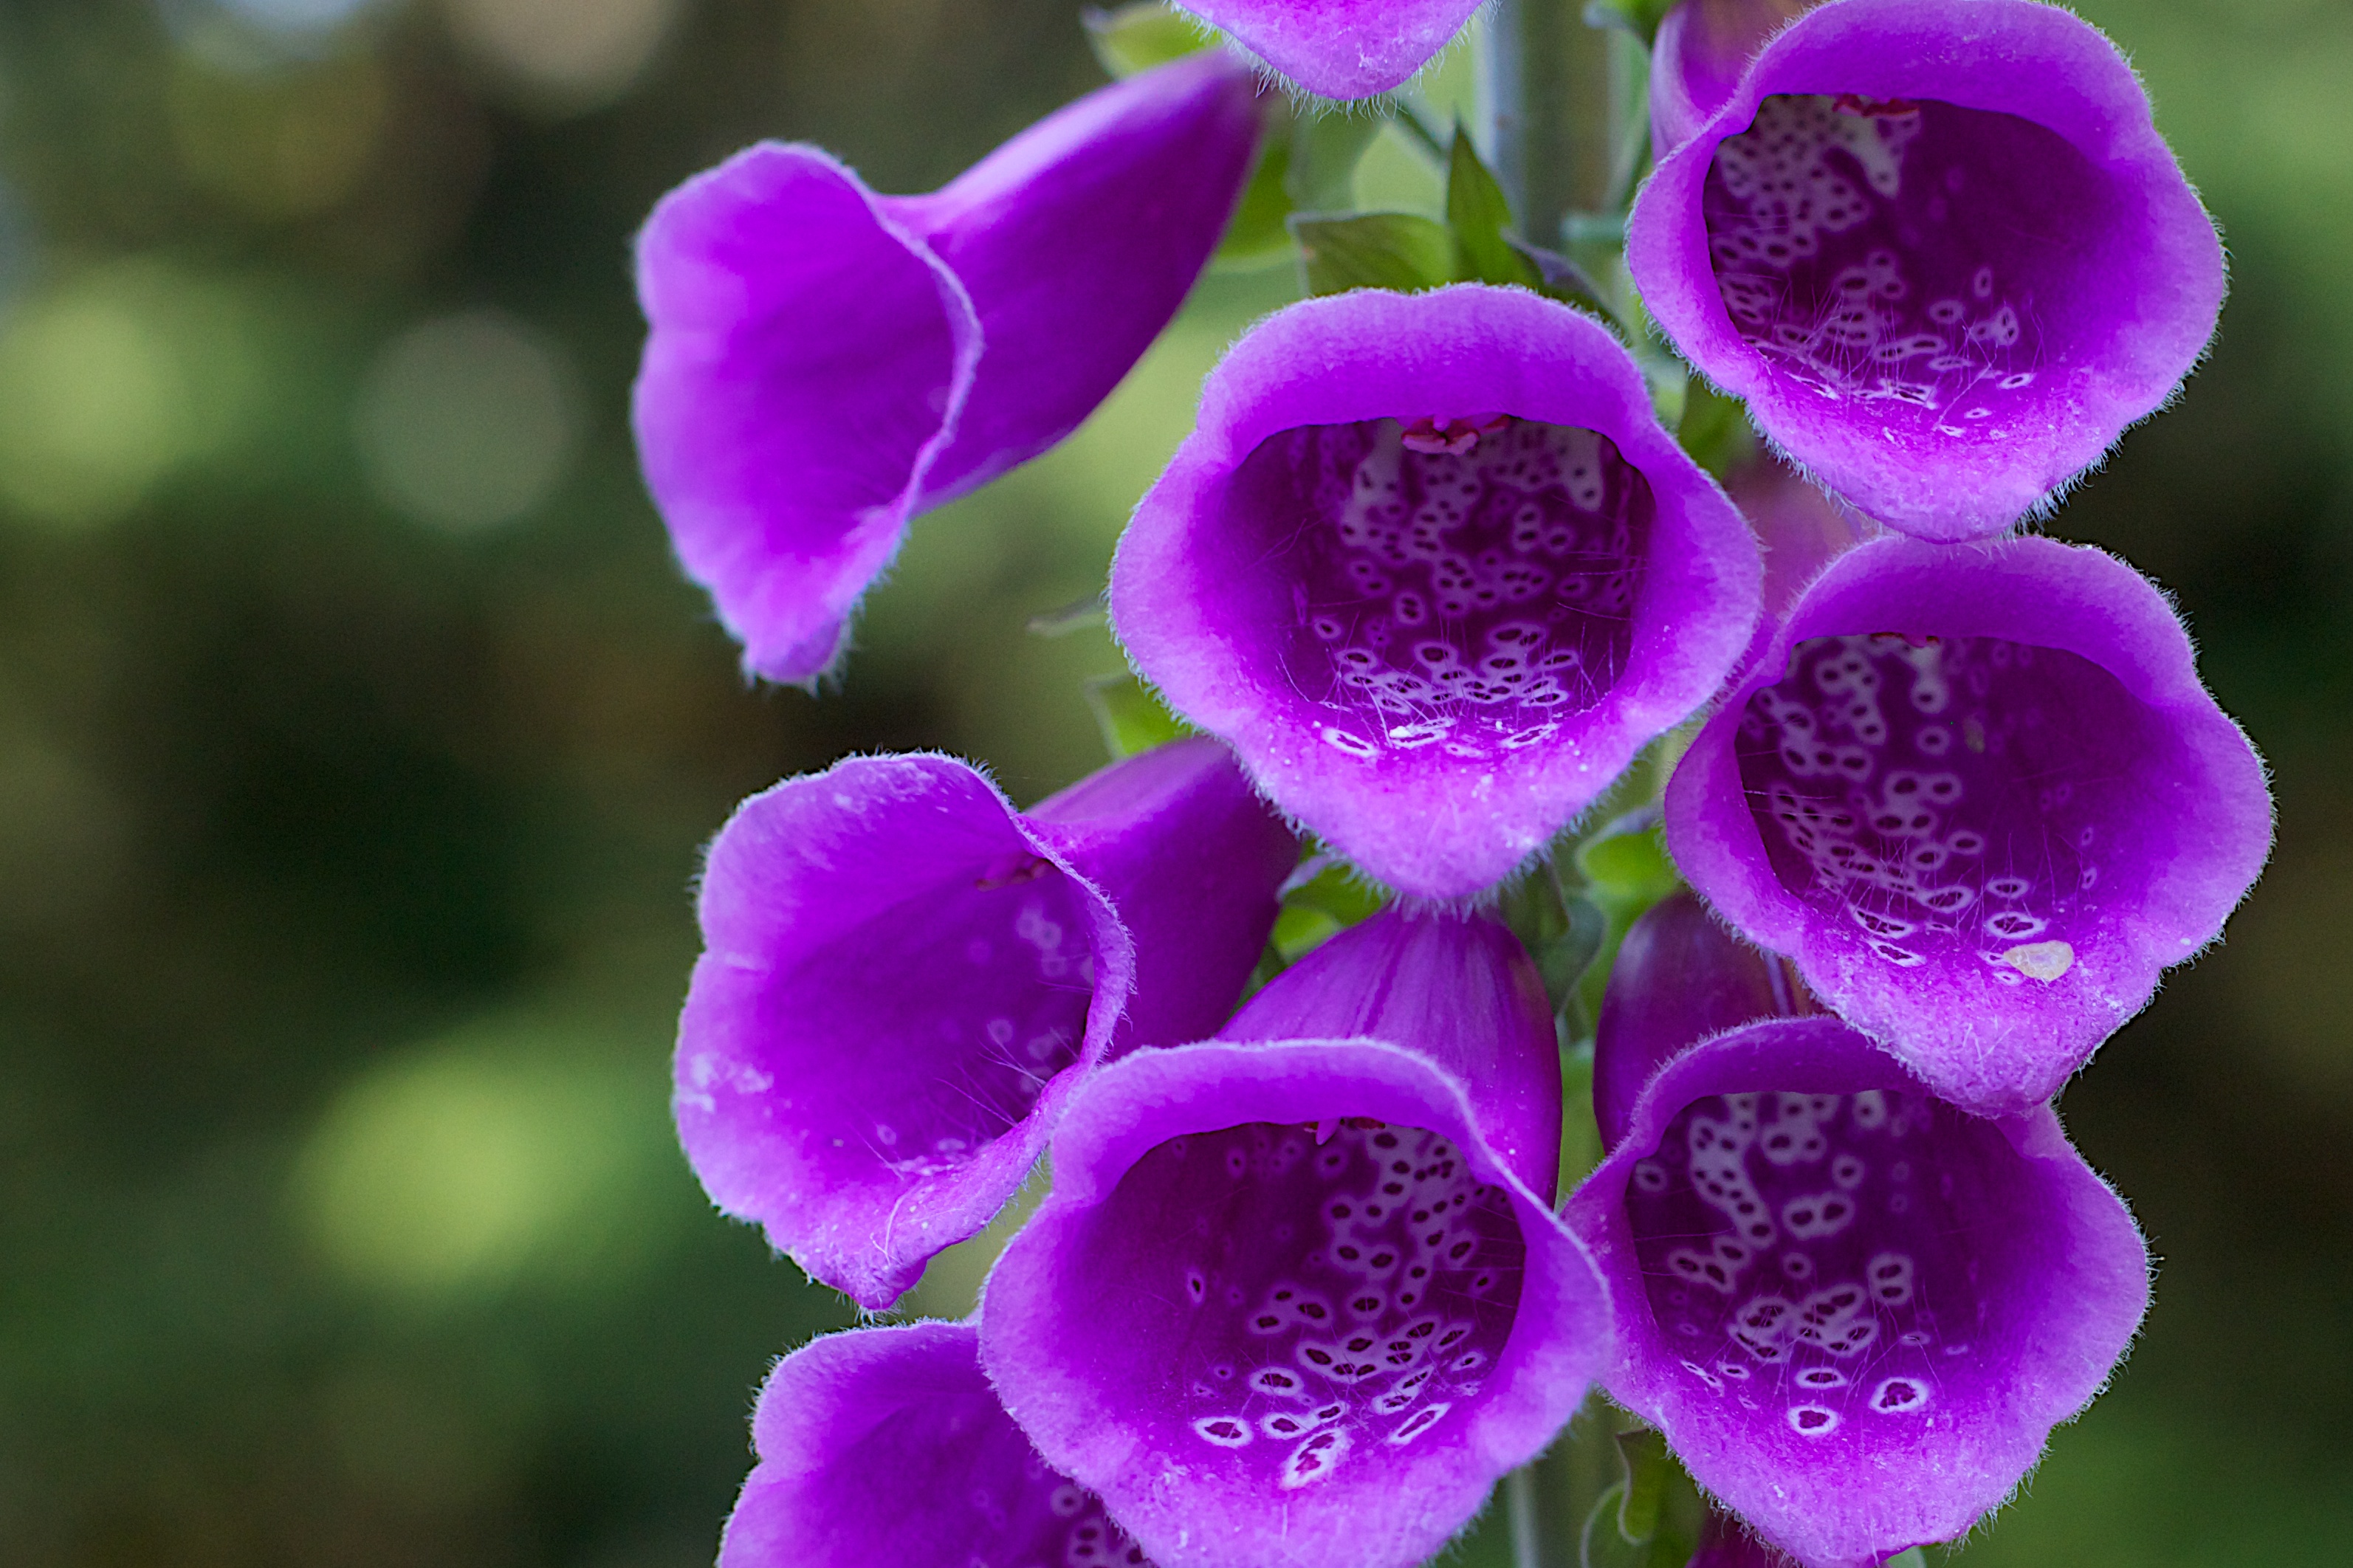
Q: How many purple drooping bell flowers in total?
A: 9